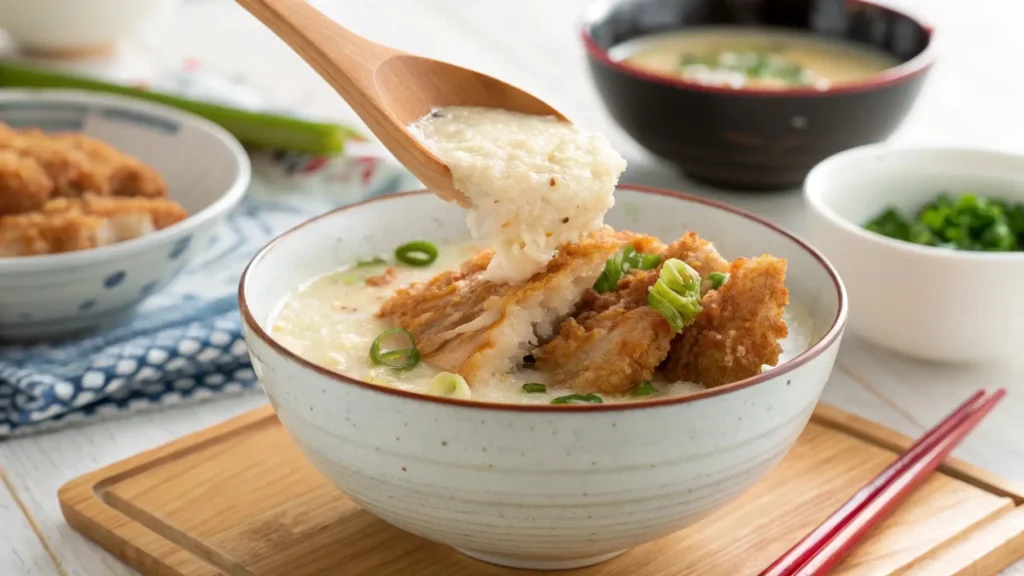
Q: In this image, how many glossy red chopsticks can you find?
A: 2